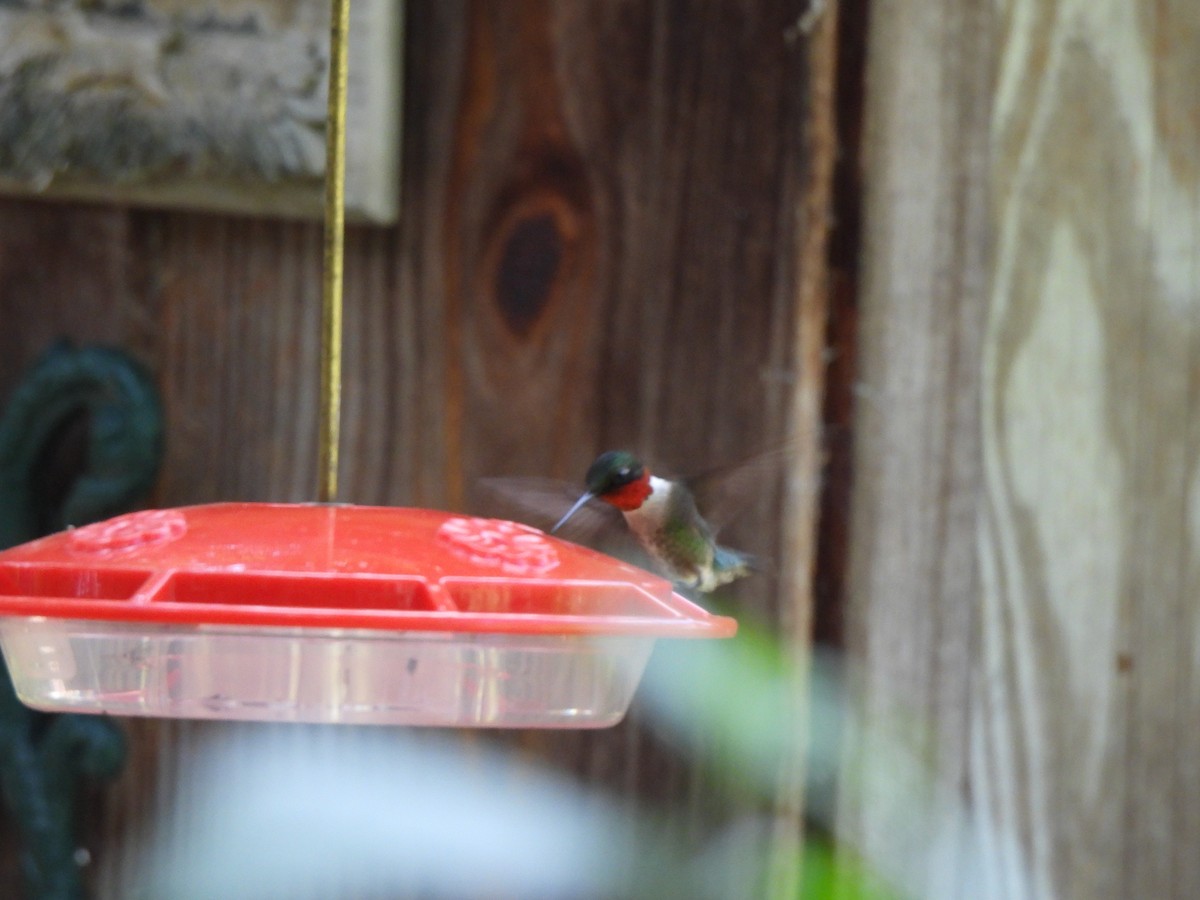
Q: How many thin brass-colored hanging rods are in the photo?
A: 1